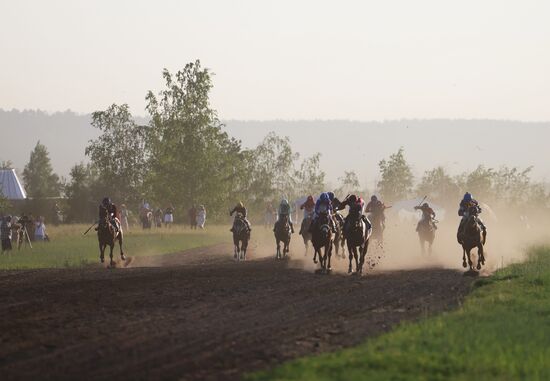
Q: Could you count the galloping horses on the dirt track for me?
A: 10